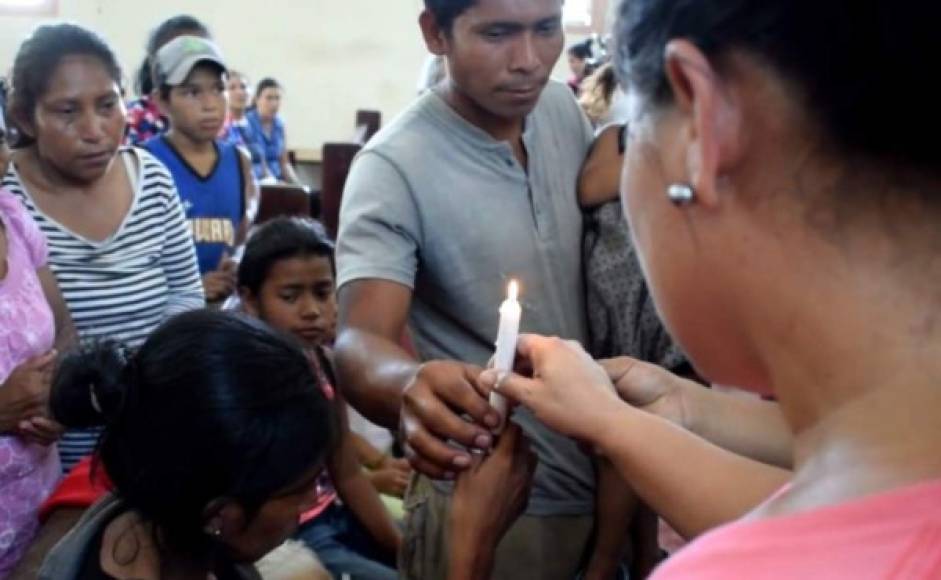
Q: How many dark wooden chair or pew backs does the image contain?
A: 3